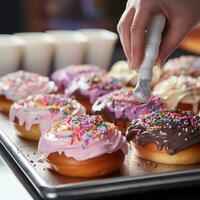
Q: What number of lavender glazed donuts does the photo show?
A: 3